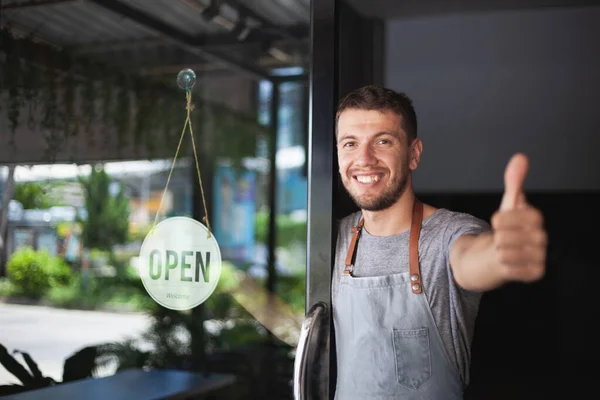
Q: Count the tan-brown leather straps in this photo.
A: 2